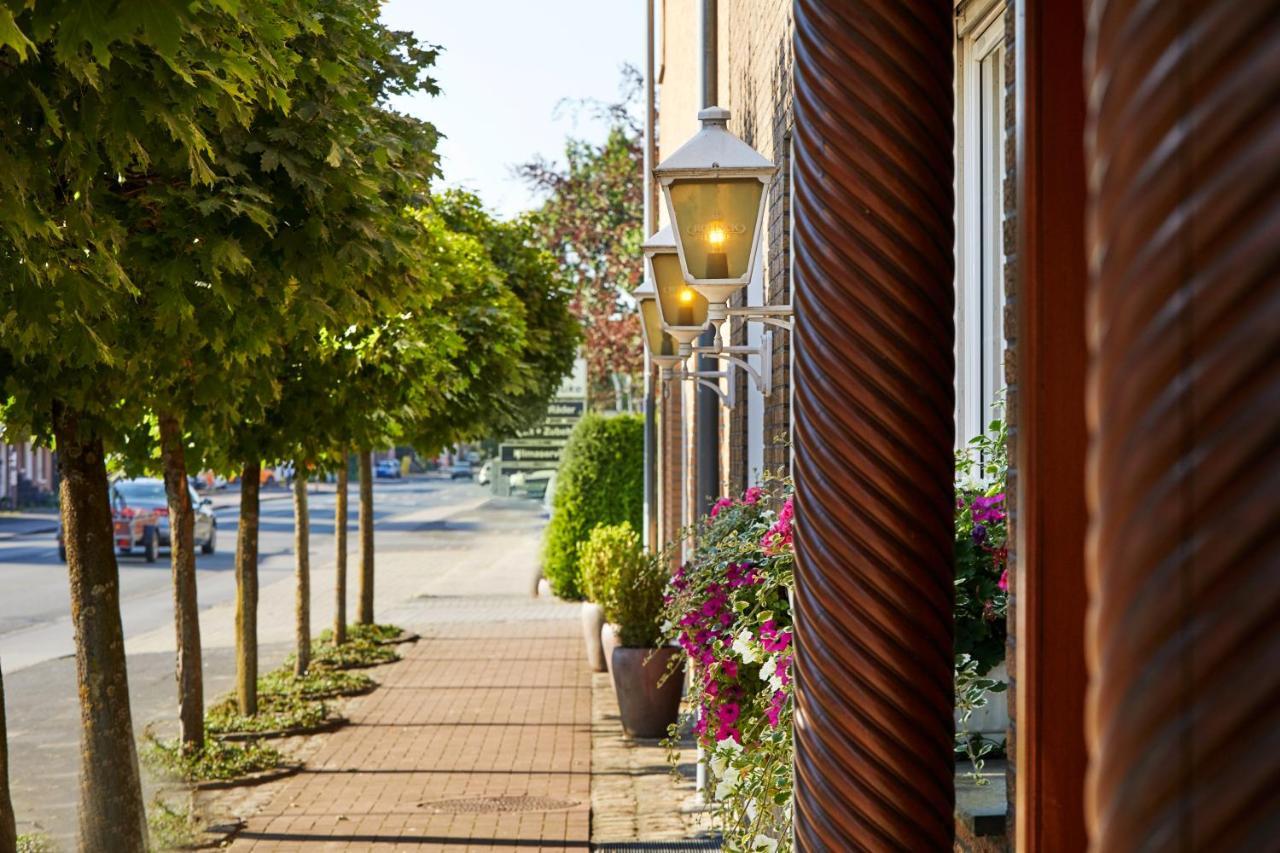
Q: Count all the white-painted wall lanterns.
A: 3